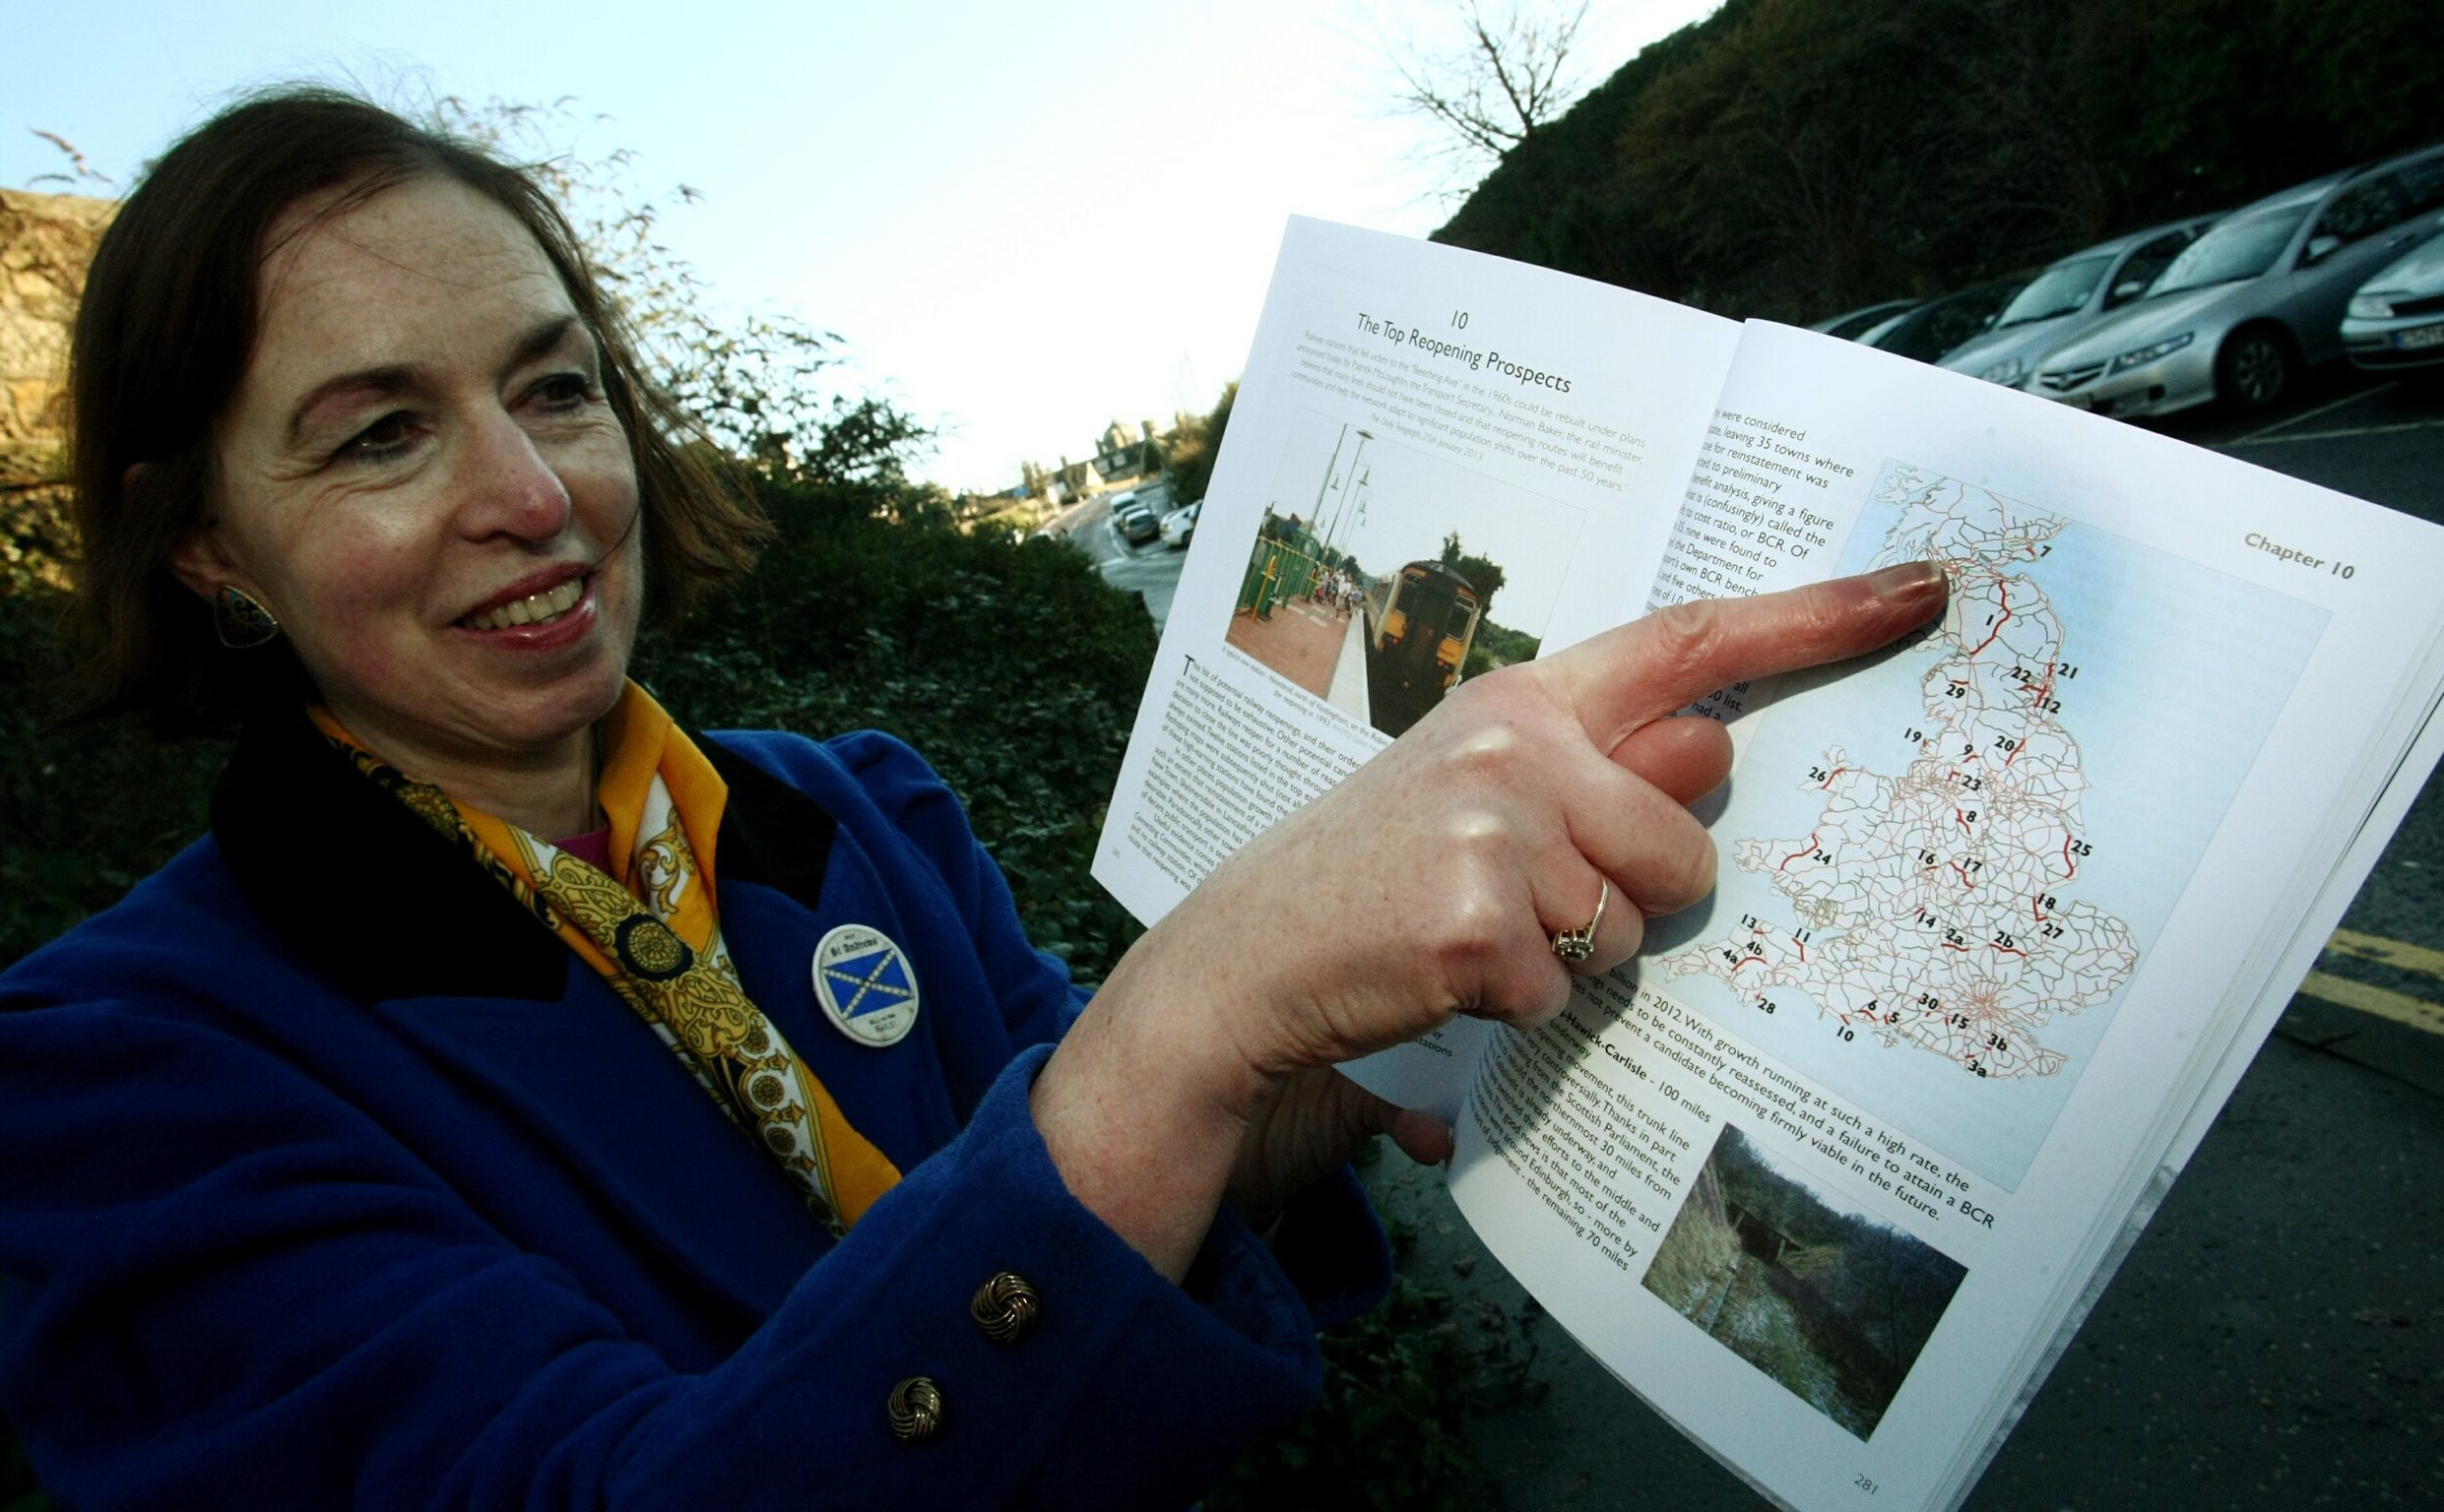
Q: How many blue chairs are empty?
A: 0